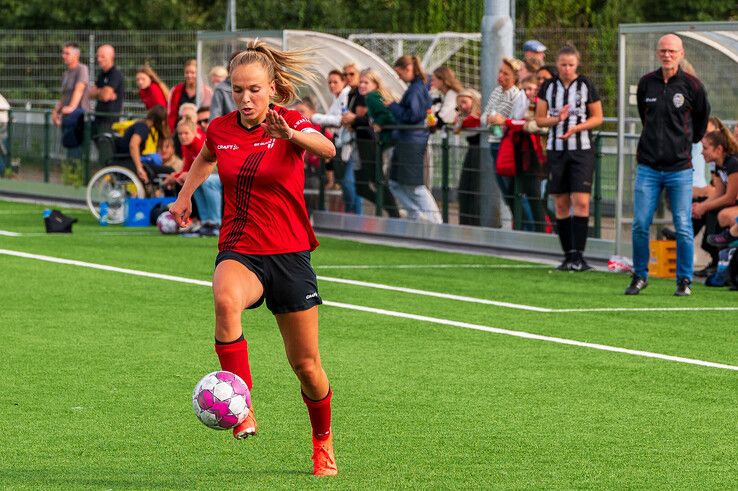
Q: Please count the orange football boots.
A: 2